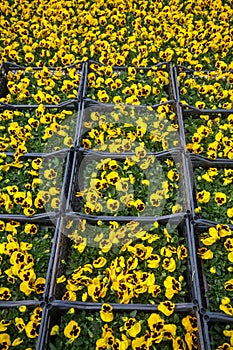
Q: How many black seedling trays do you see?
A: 15